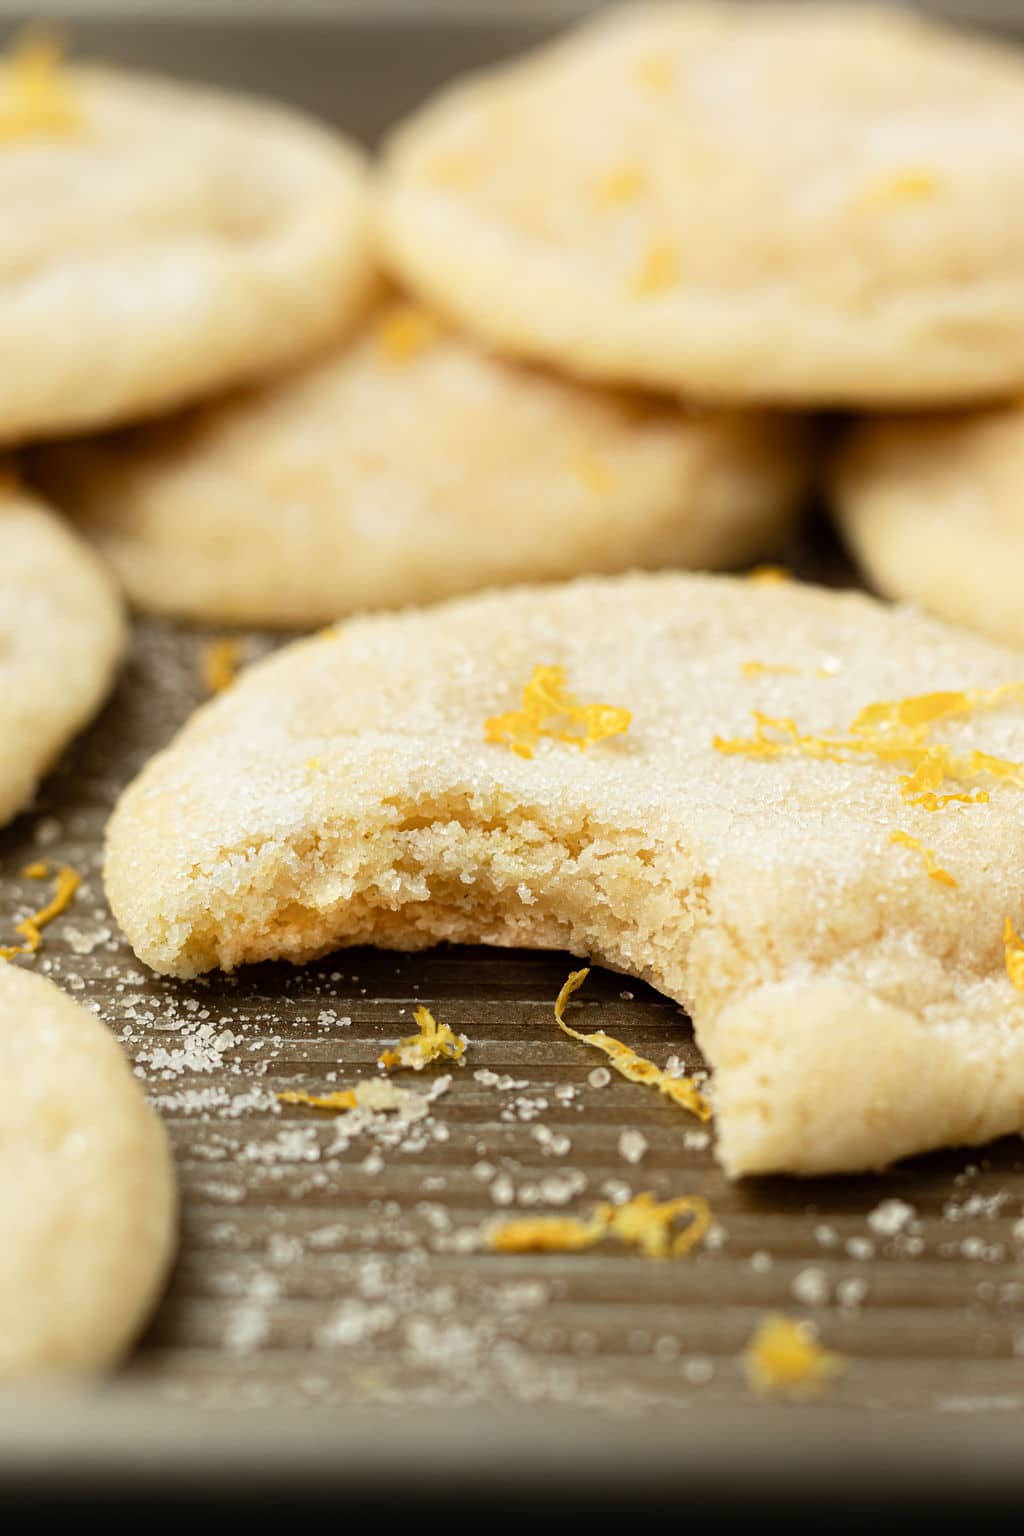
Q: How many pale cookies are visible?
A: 7